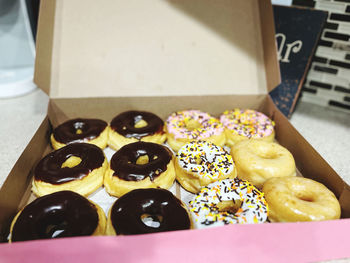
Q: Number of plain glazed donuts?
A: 2